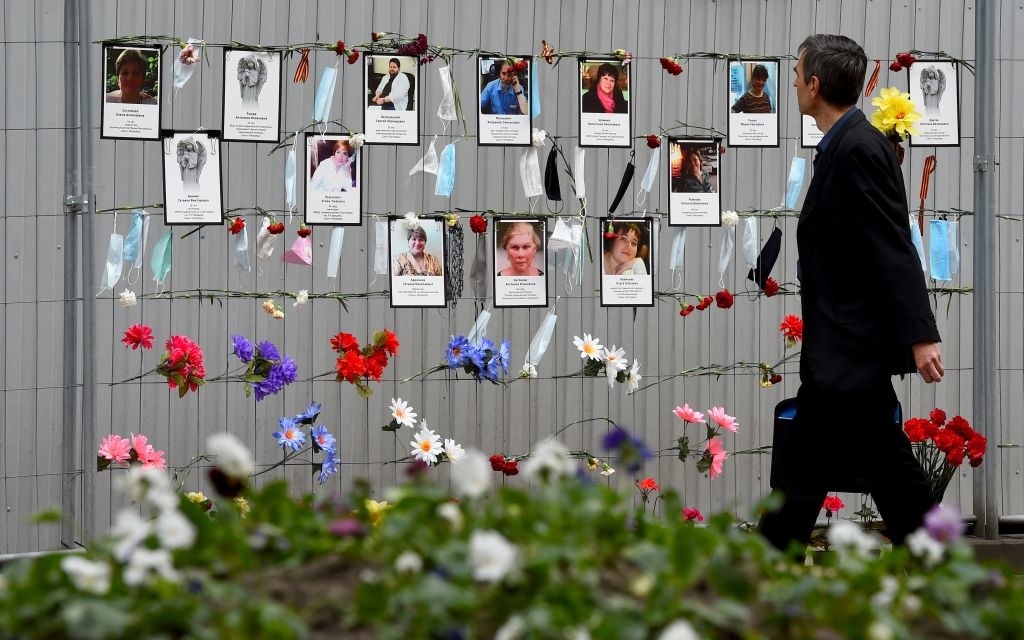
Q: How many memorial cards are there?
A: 14